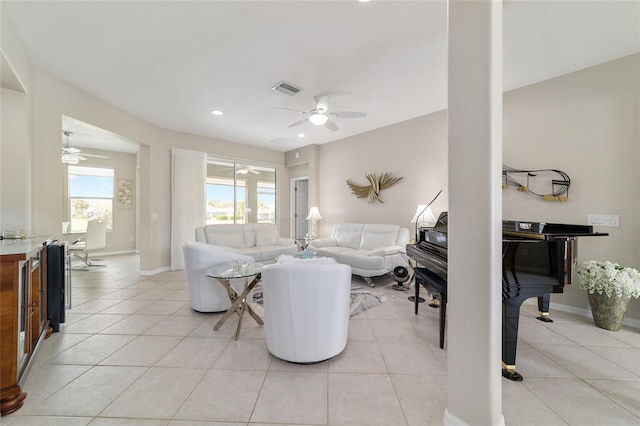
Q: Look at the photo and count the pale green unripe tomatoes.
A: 0